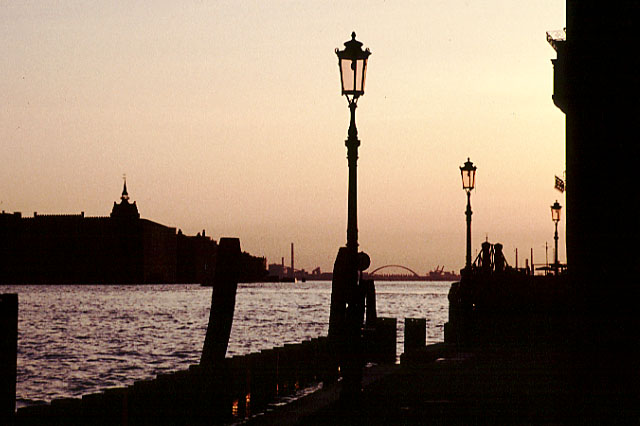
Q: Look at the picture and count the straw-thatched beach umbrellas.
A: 0